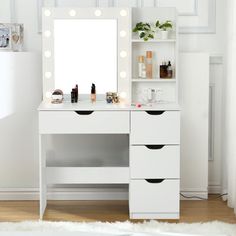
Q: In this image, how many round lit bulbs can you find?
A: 12